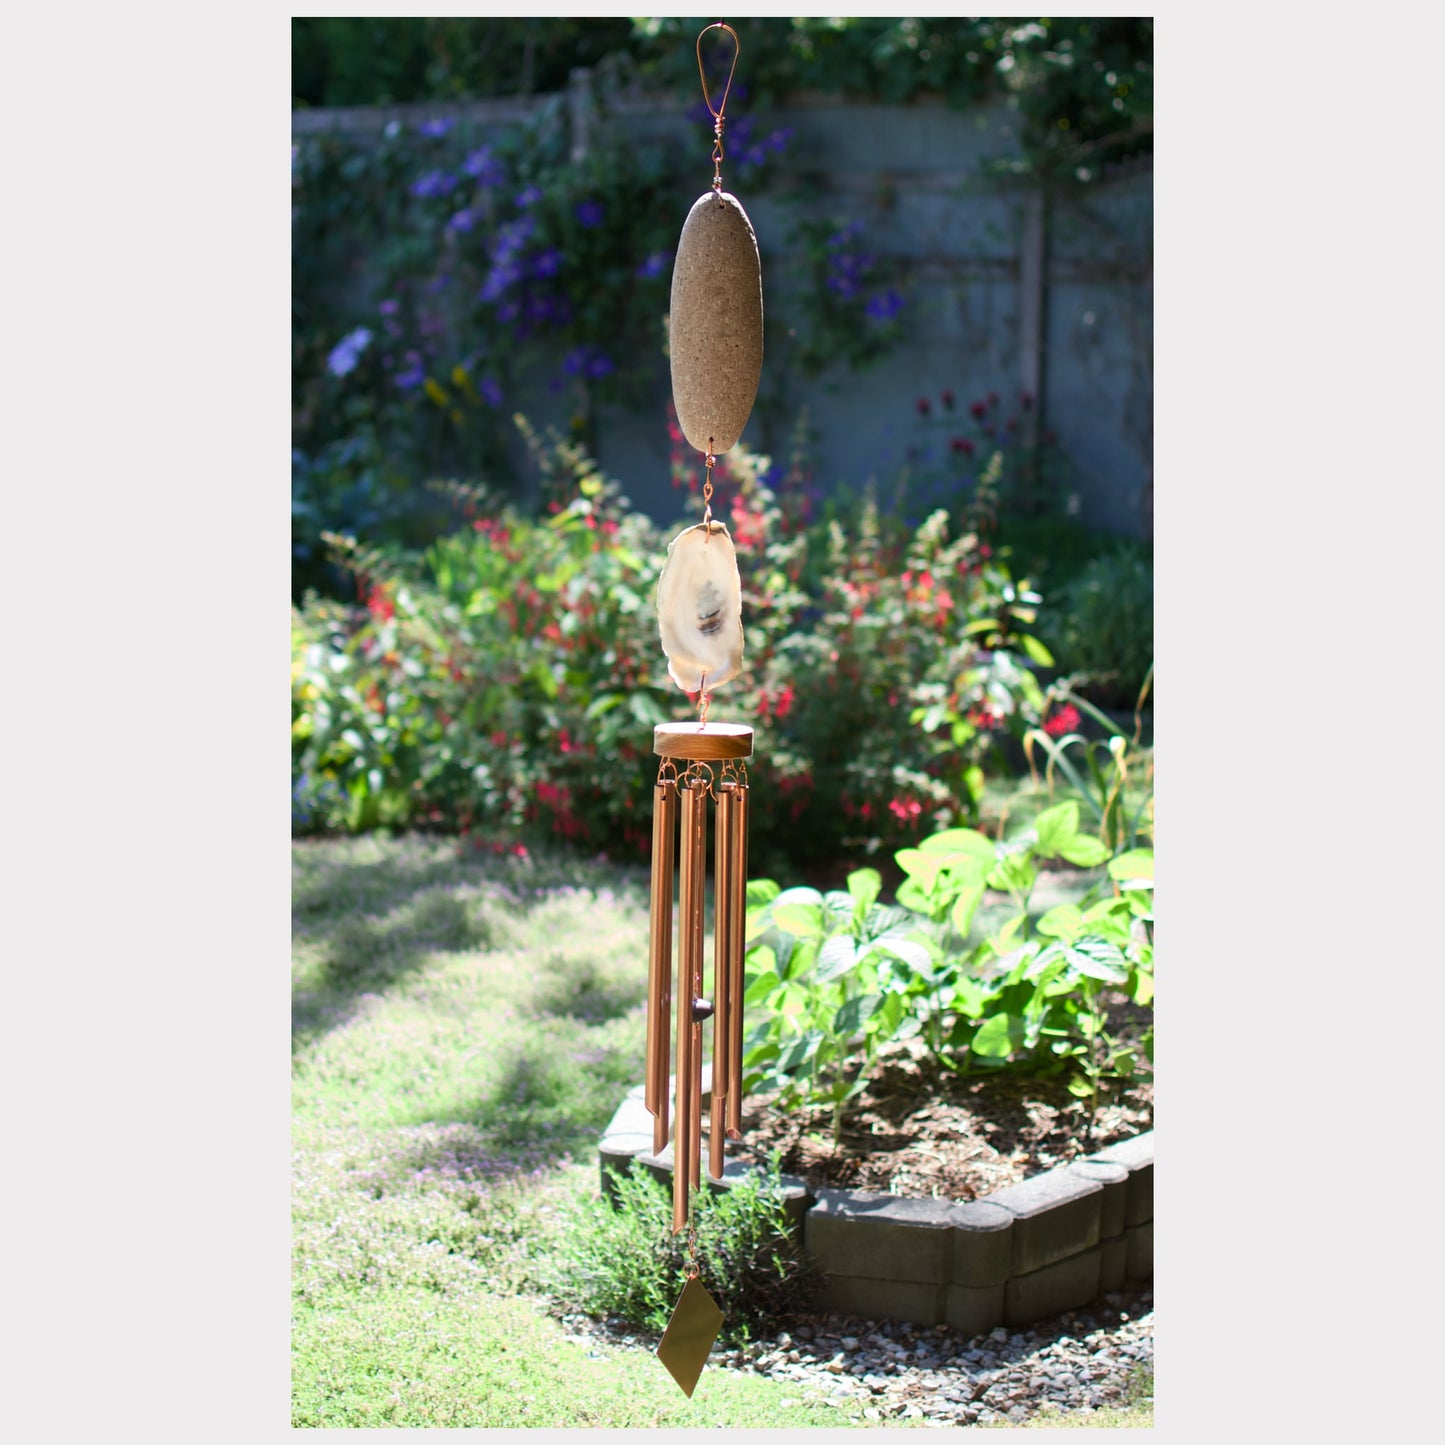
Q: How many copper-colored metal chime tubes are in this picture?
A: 7